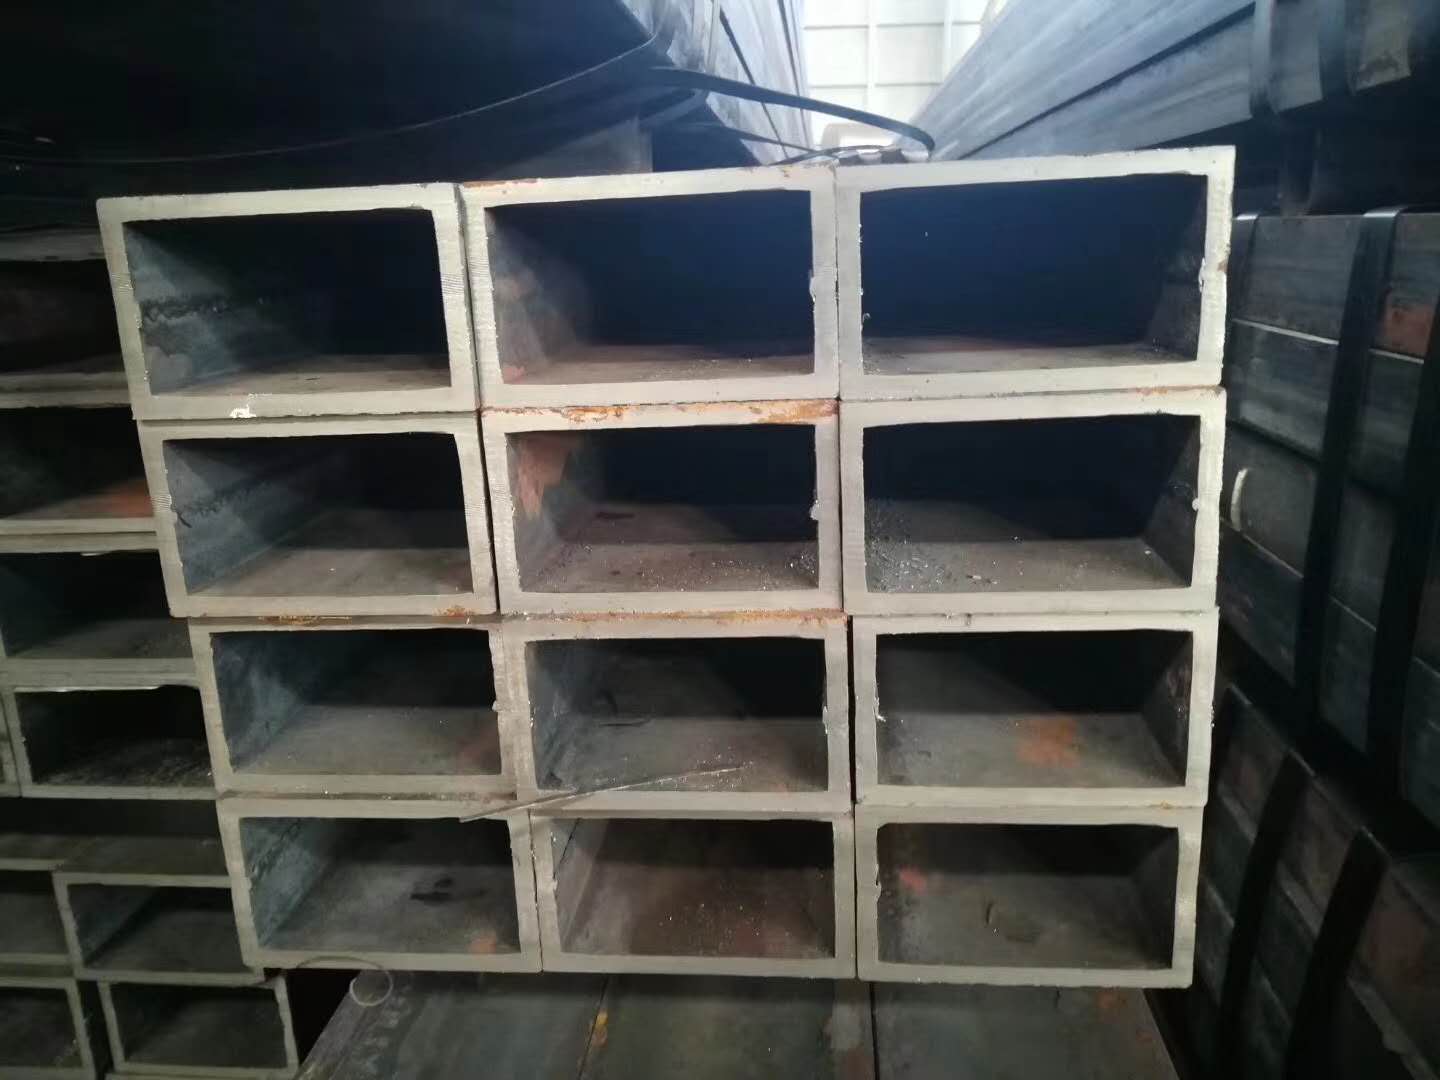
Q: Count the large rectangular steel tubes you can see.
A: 12